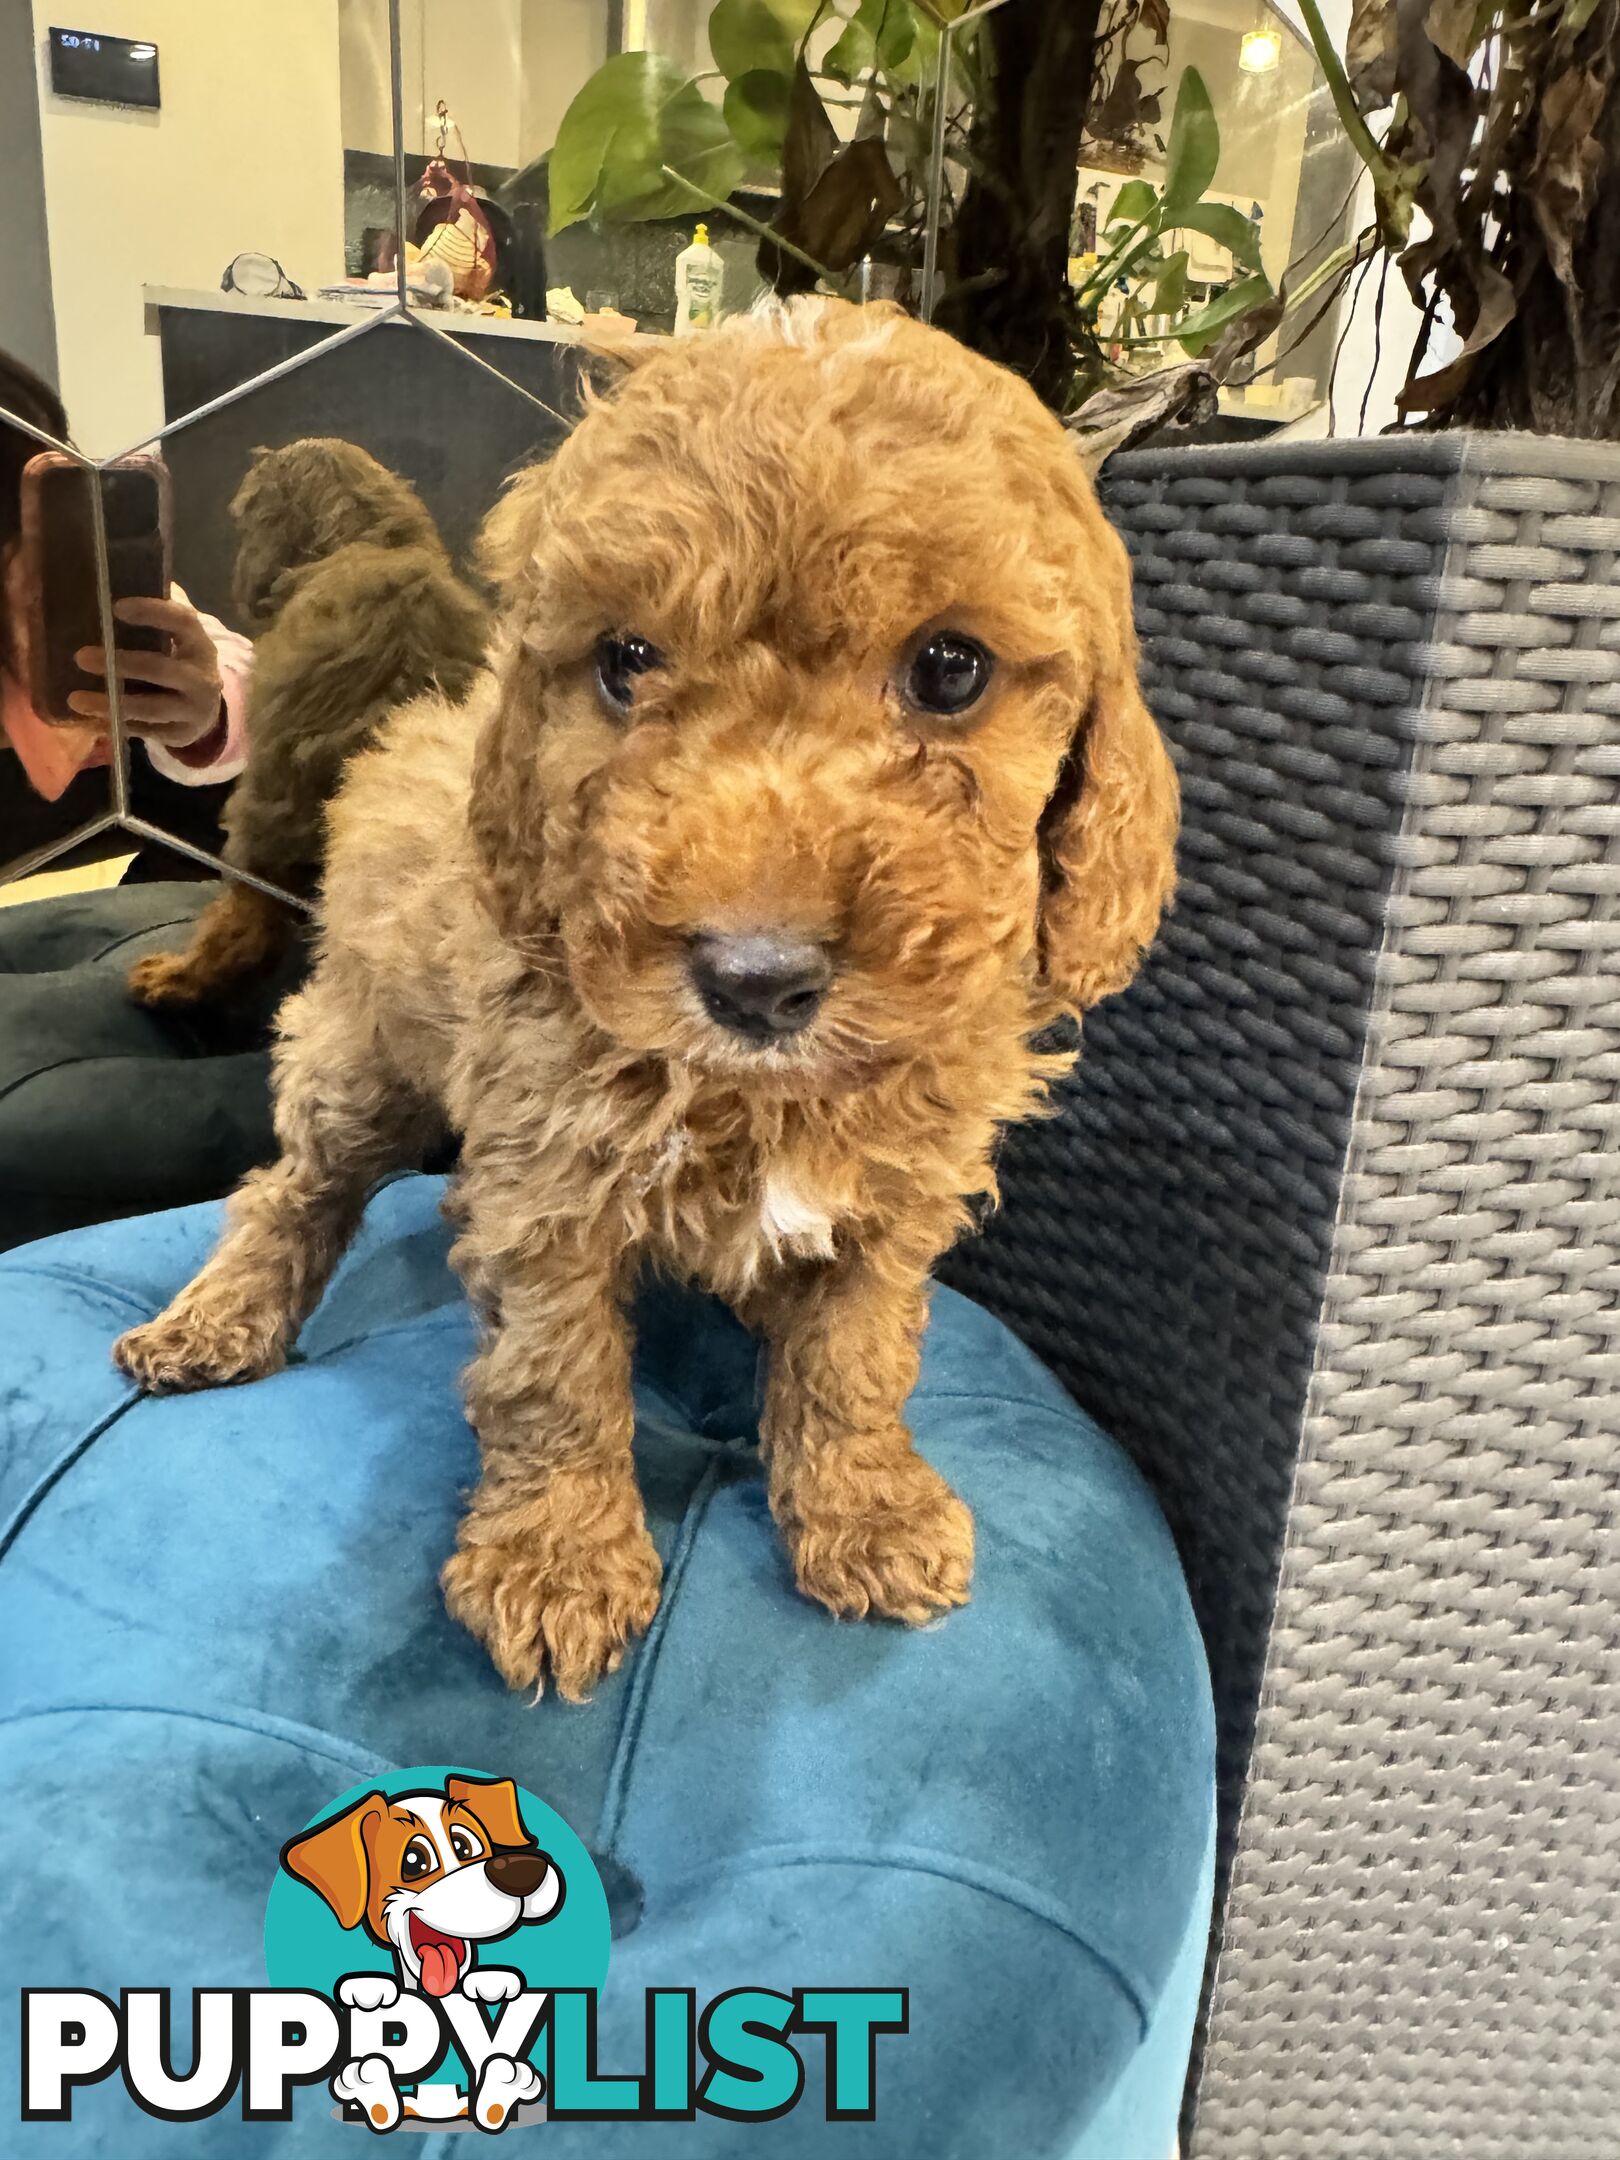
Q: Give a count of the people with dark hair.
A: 1